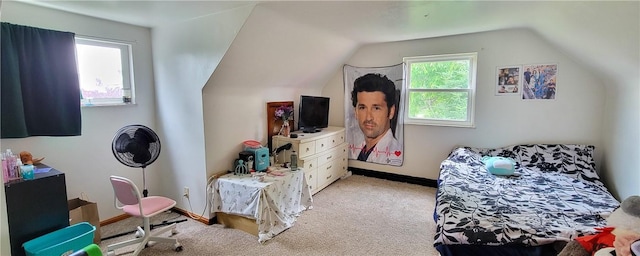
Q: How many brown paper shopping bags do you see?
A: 1